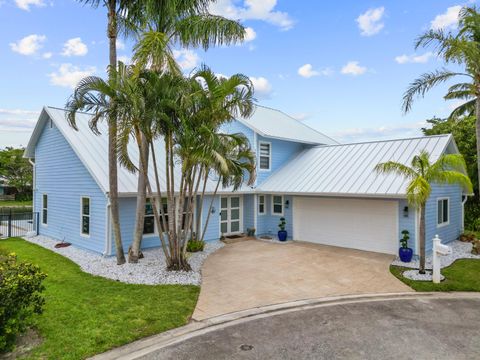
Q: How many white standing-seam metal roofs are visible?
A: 3